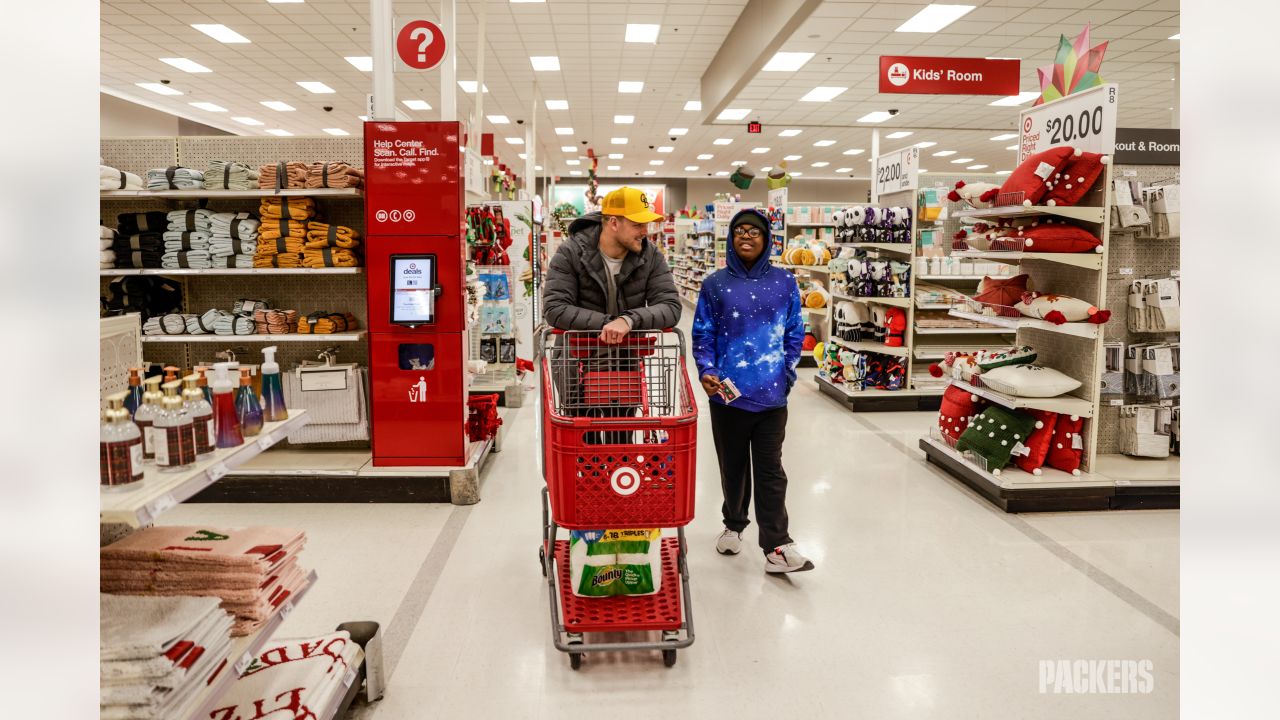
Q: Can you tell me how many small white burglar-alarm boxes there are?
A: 0